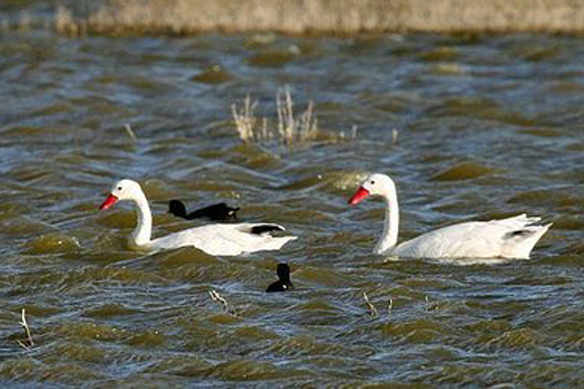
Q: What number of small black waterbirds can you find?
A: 2